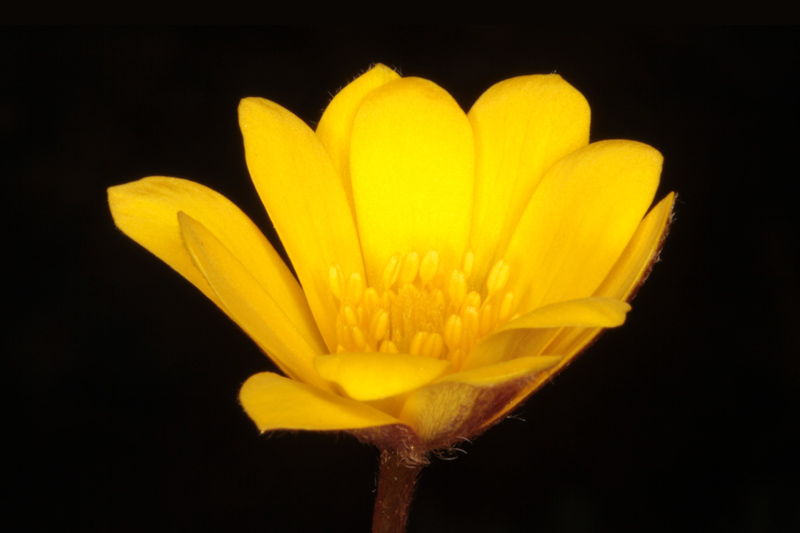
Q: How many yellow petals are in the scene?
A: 12